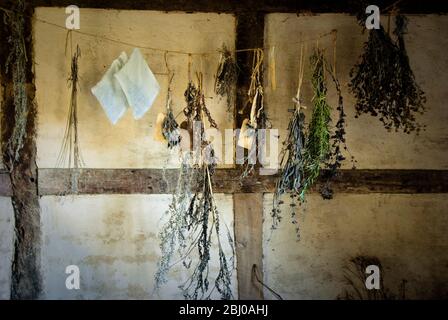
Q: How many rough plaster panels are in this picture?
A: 4